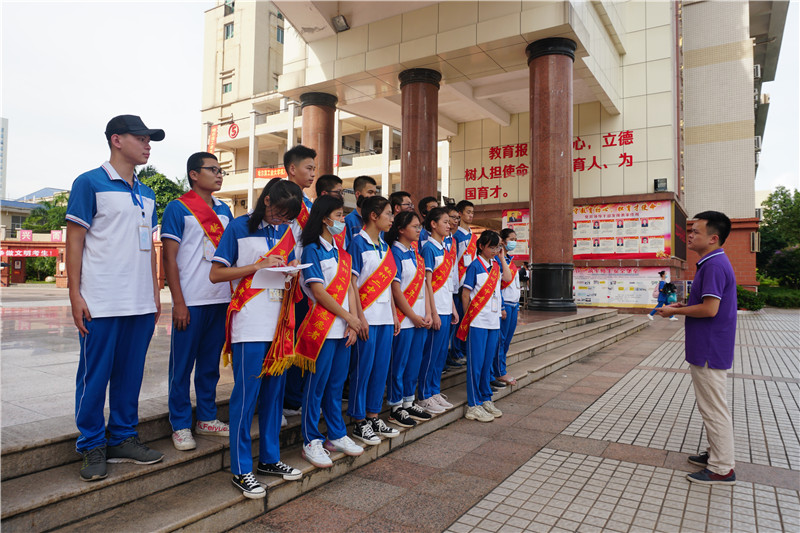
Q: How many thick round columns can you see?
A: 3